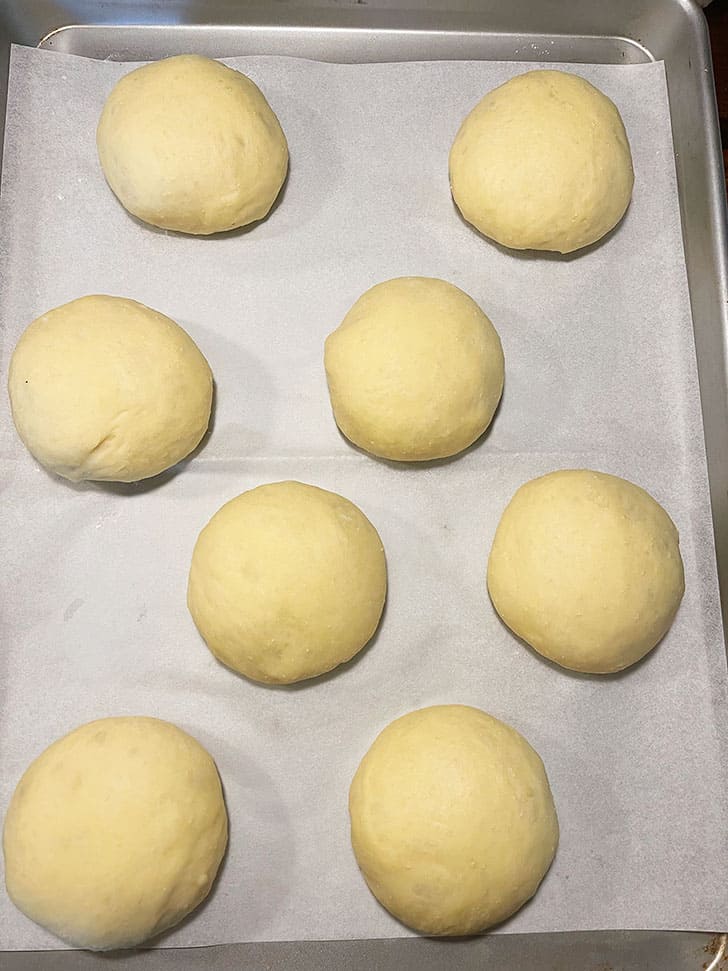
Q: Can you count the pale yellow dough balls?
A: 8